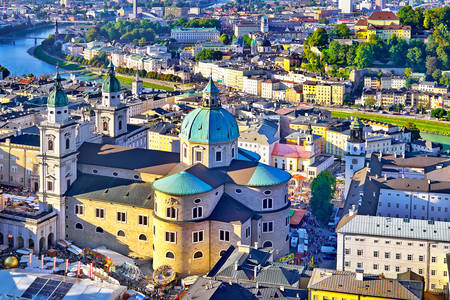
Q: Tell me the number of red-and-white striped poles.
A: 6